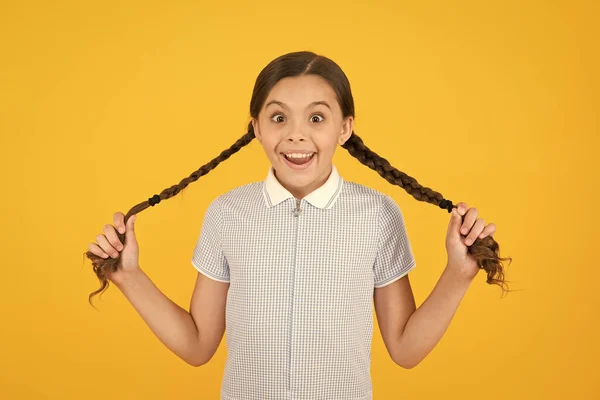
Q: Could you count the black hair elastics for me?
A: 2